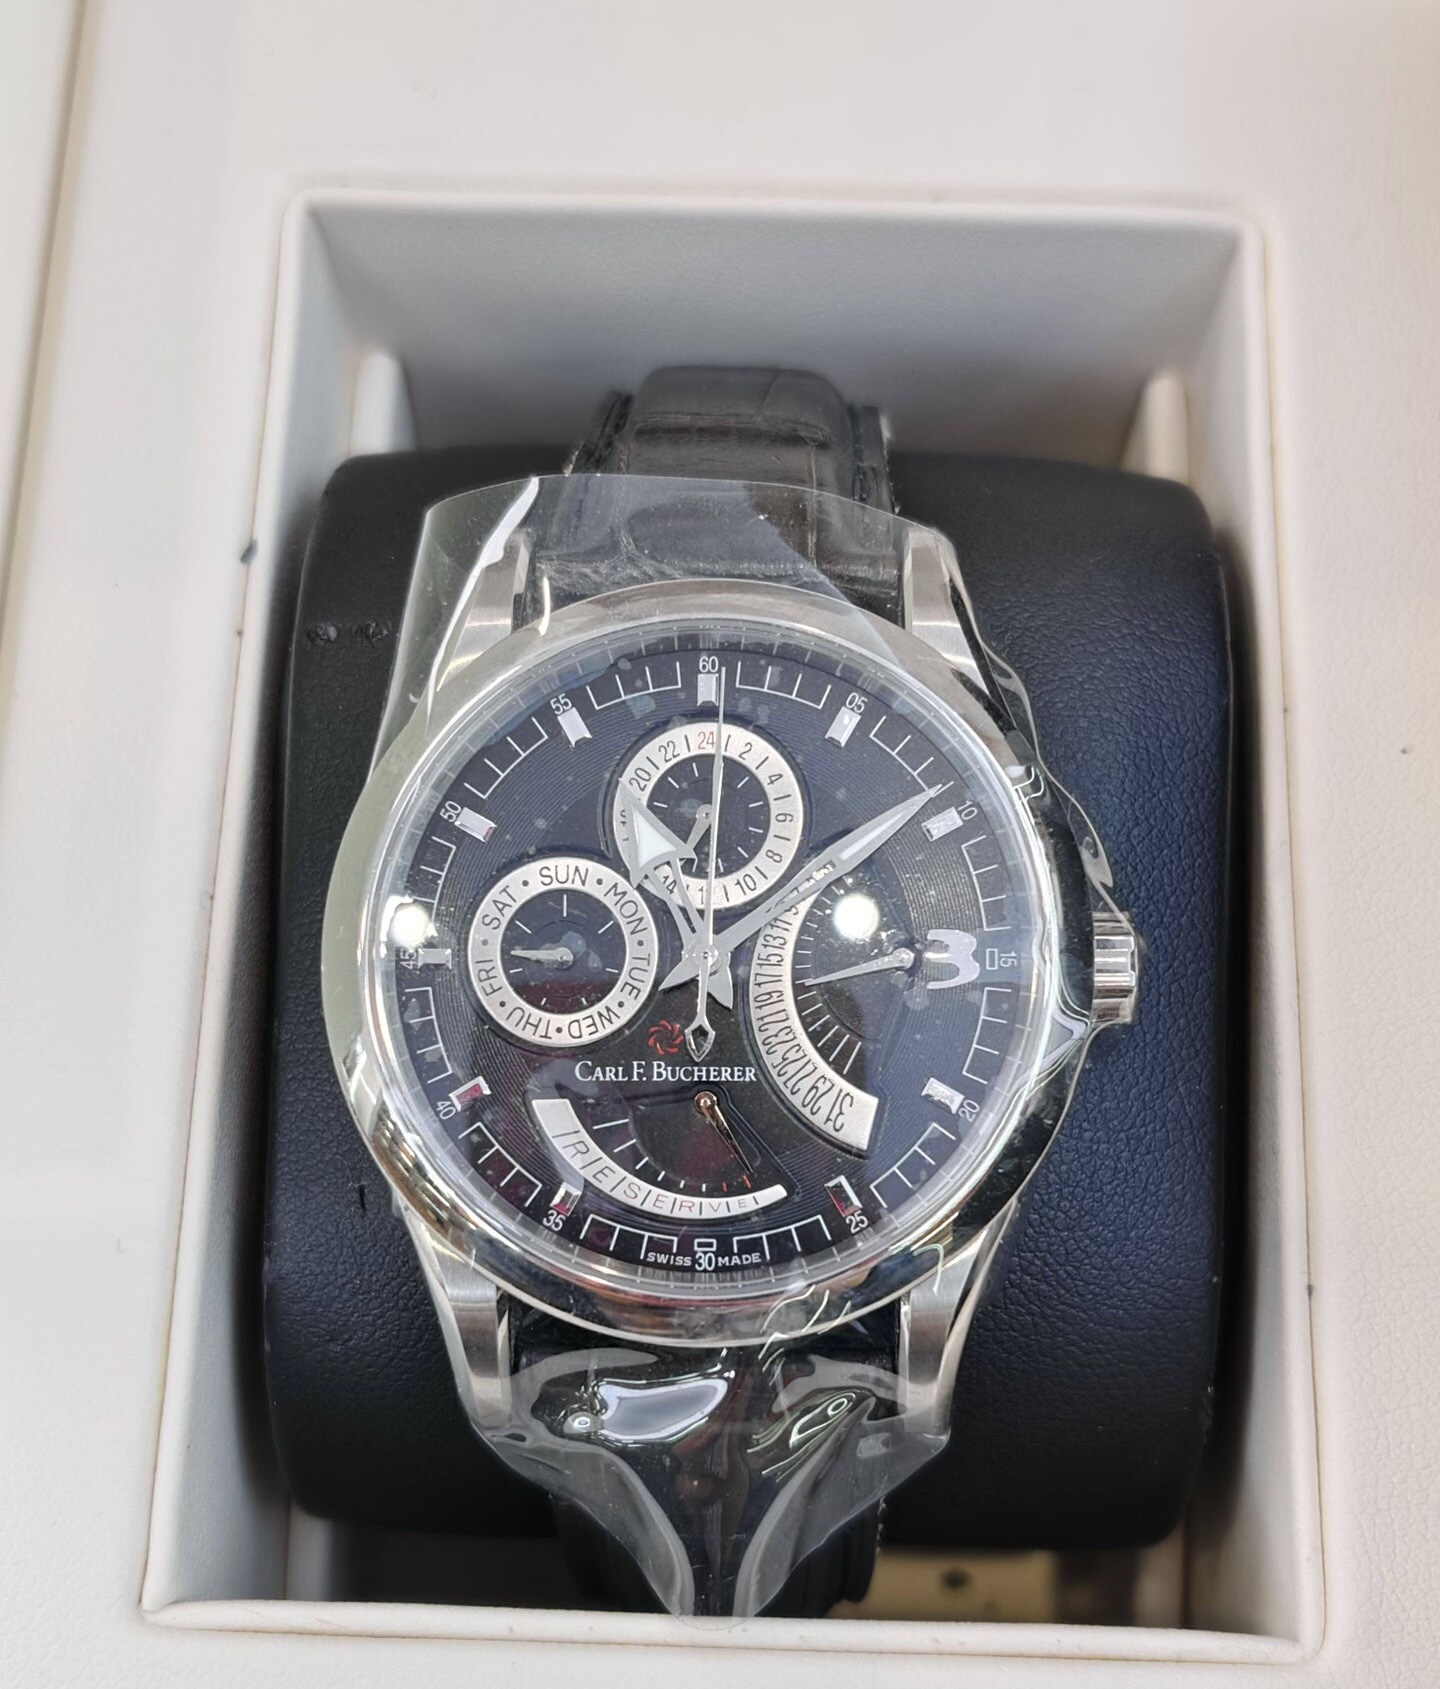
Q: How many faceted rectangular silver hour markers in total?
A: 10